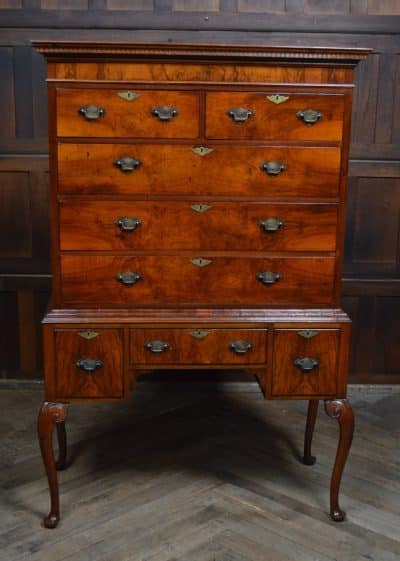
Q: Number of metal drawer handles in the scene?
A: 14